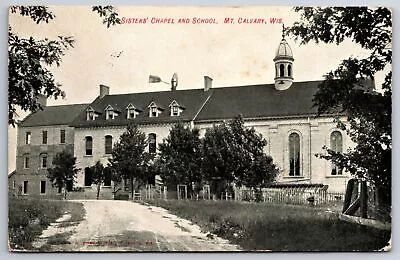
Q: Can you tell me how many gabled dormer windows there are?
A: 5